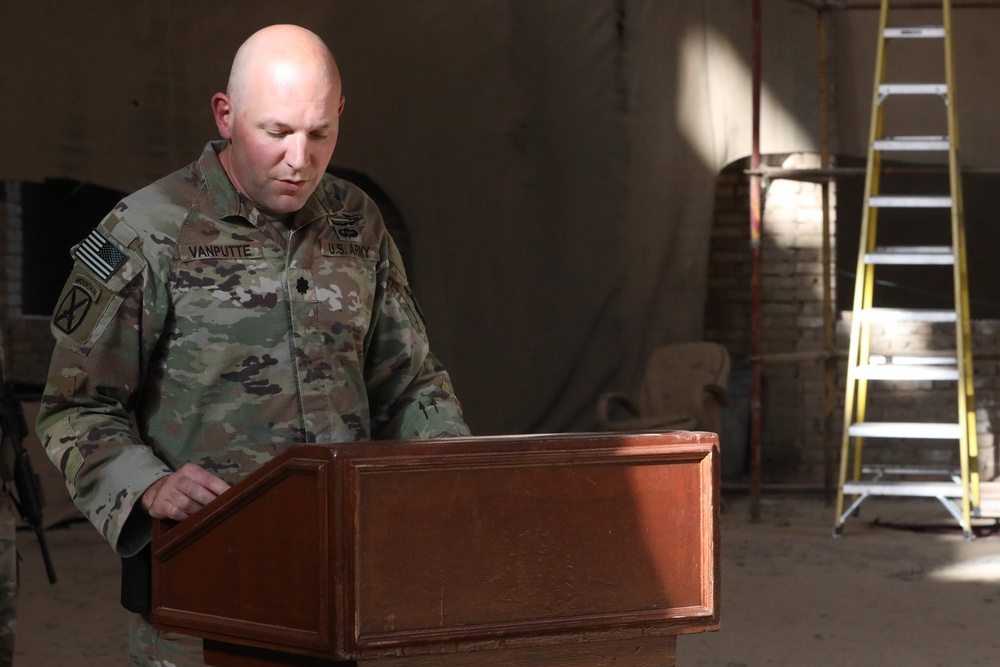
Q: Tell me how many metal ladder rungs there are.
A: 9